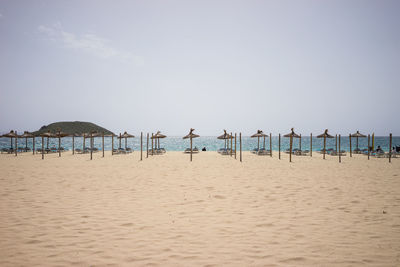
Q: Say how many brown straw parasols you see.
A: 13